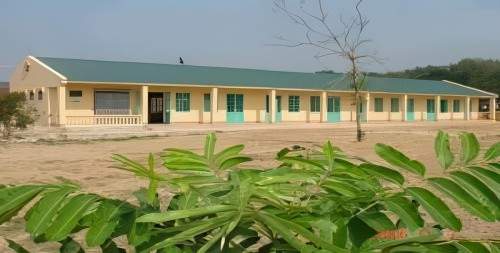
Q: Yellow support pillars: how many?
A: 10